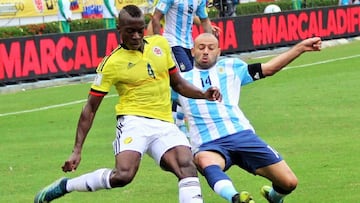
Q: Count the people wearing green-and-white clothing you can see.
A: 2